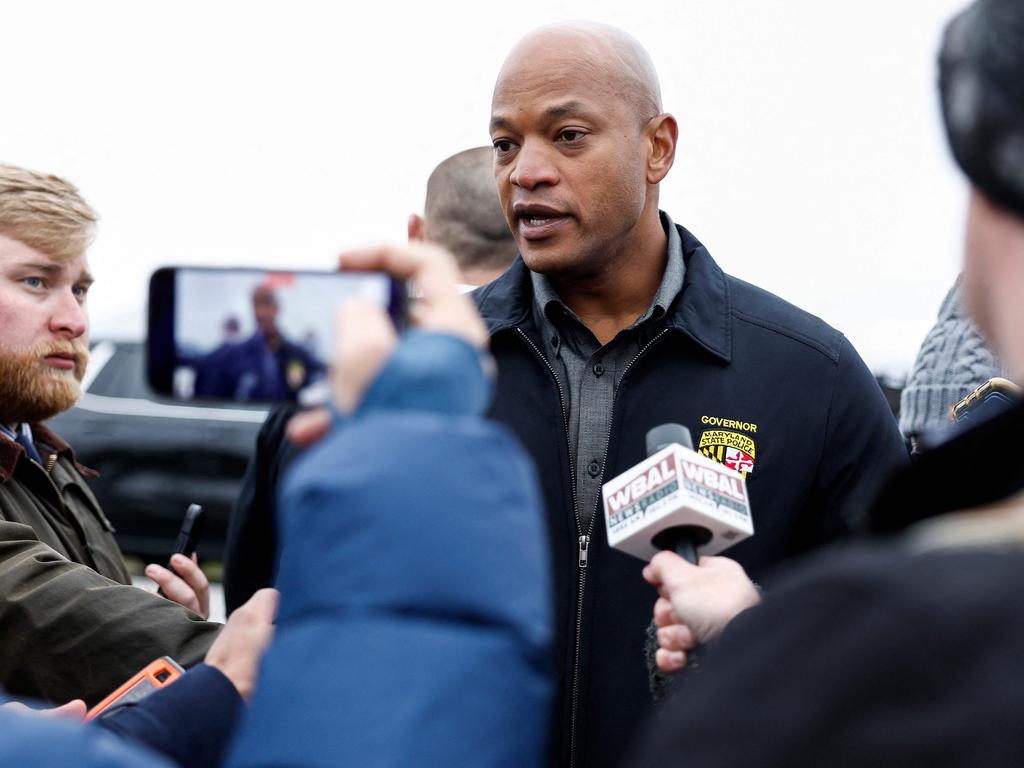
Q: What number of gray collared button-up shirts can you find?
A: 1